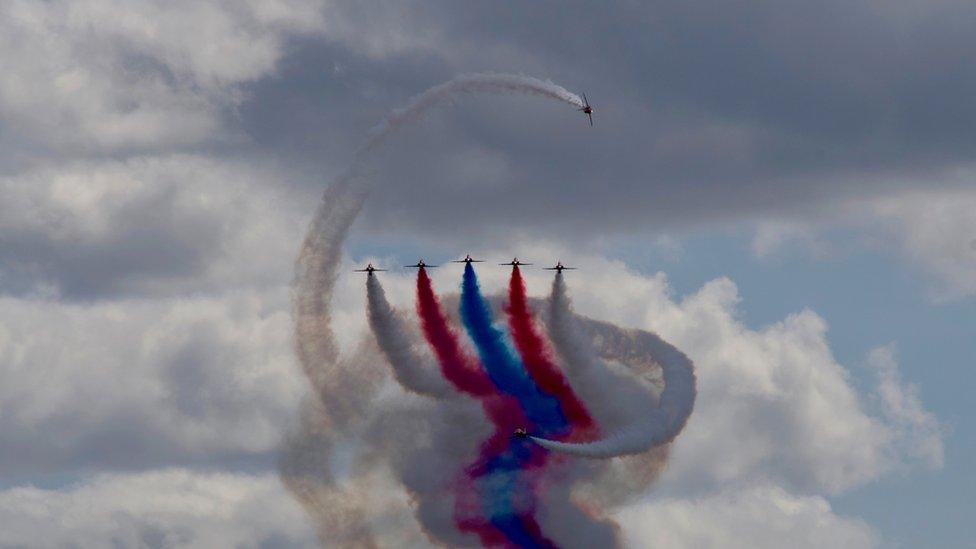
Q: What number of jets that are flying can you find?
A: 7